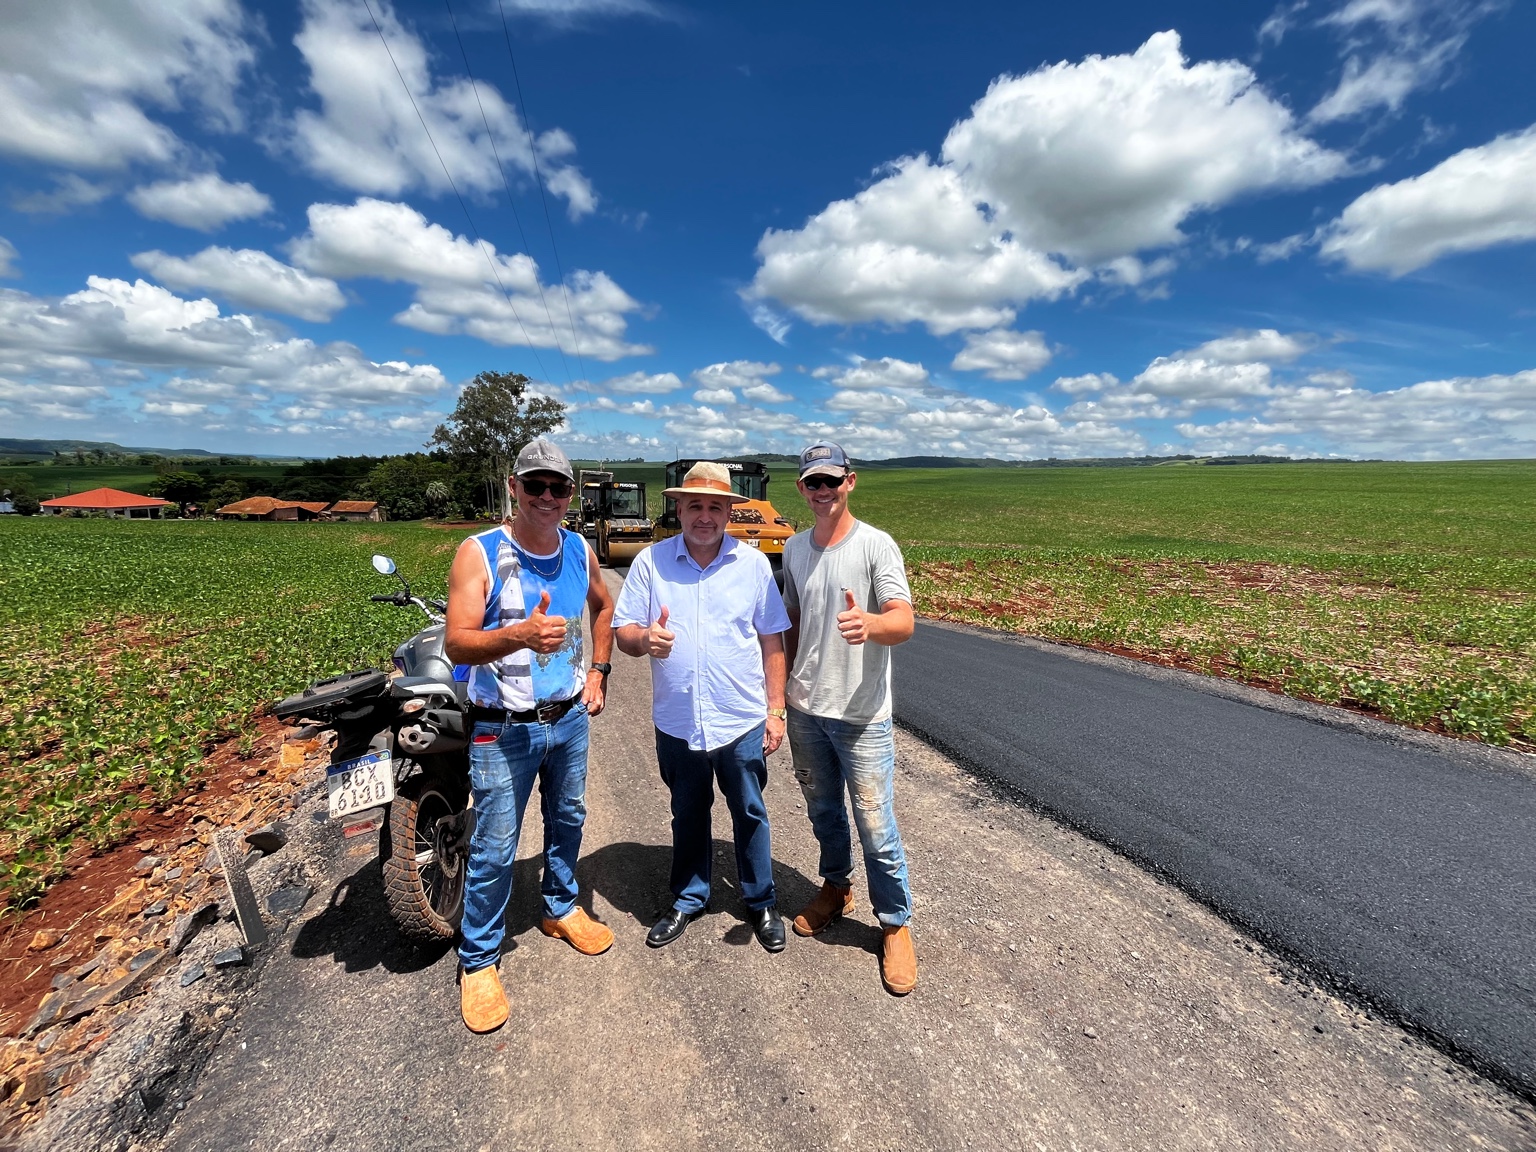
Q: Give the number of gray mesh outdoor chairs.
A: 0